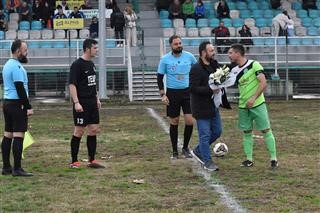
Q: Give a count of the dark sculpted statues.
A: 0